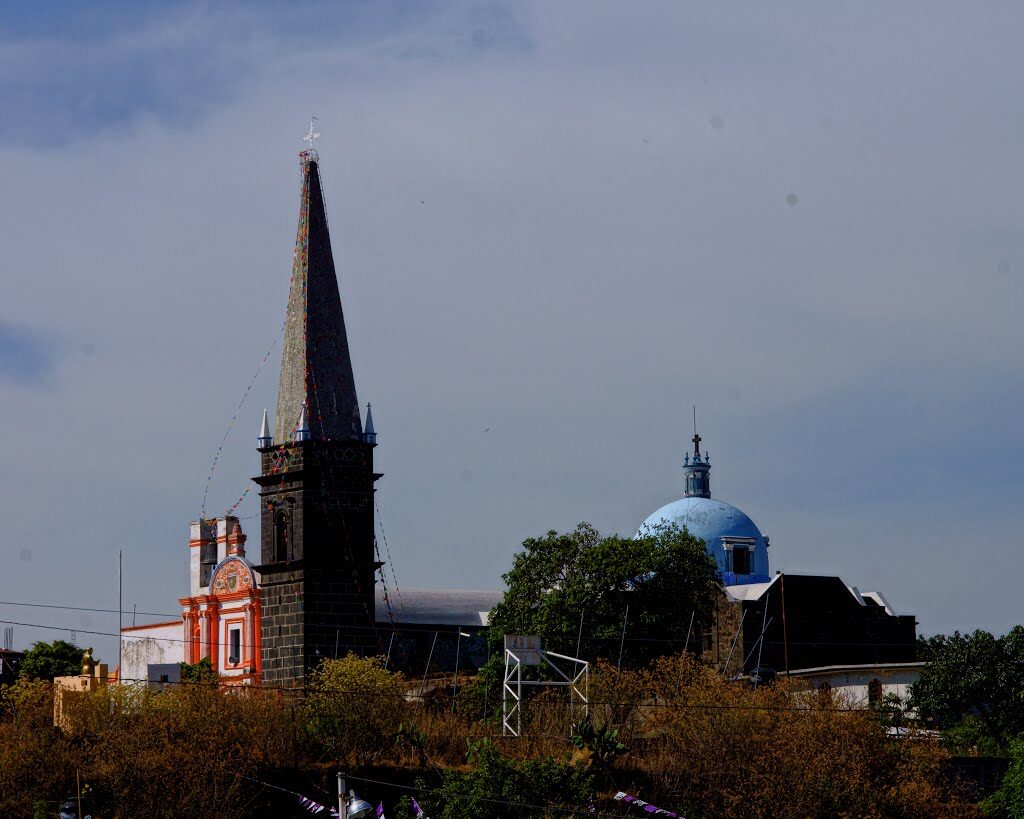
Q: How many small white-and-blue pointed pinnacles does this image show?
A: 3